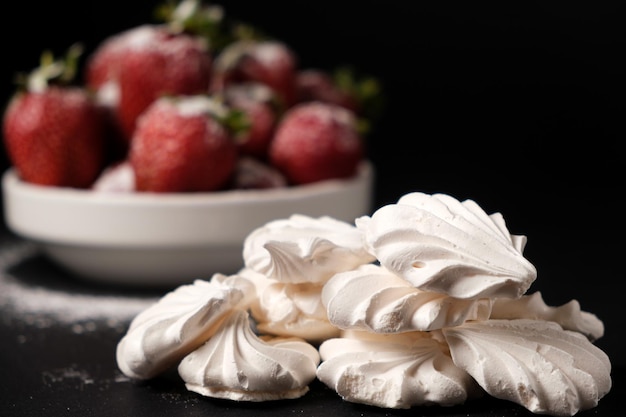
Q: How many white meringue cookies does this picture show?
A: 9